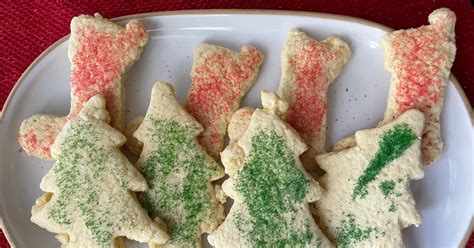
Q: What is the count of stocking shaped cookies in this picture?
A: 4